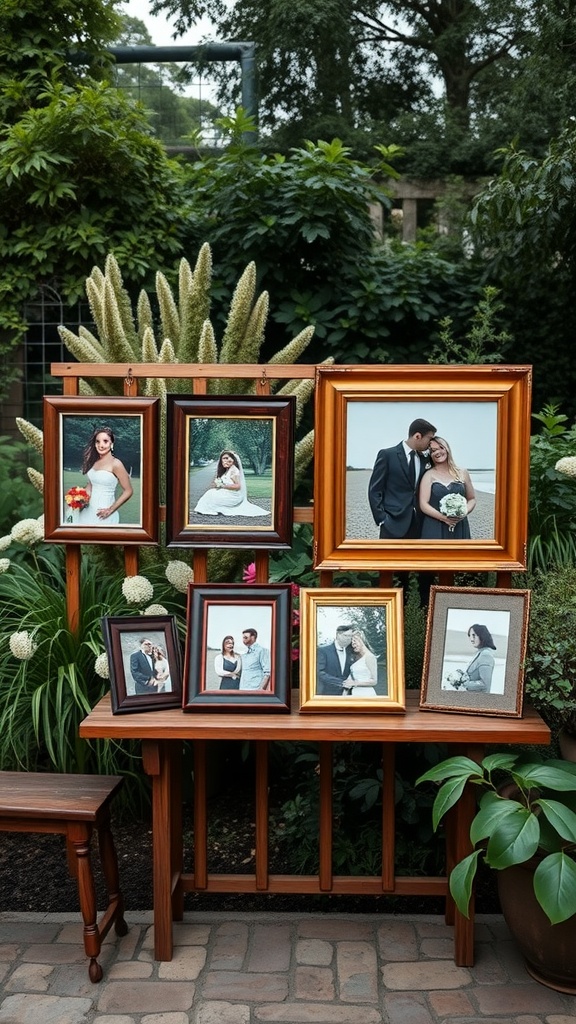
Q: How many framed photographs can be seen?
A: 7